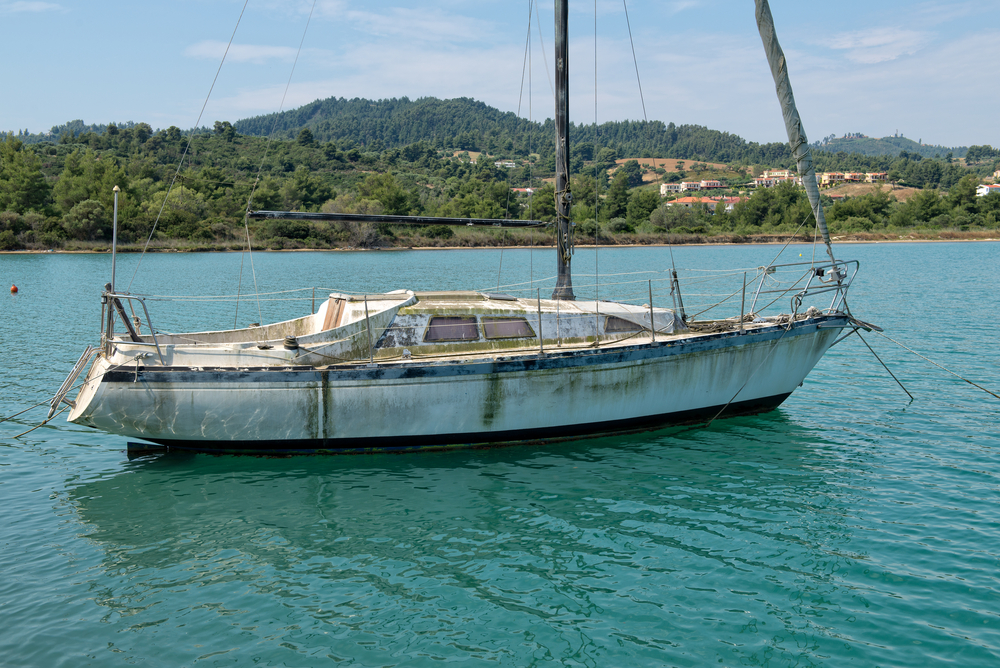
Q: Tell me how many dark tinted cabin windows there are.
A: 3